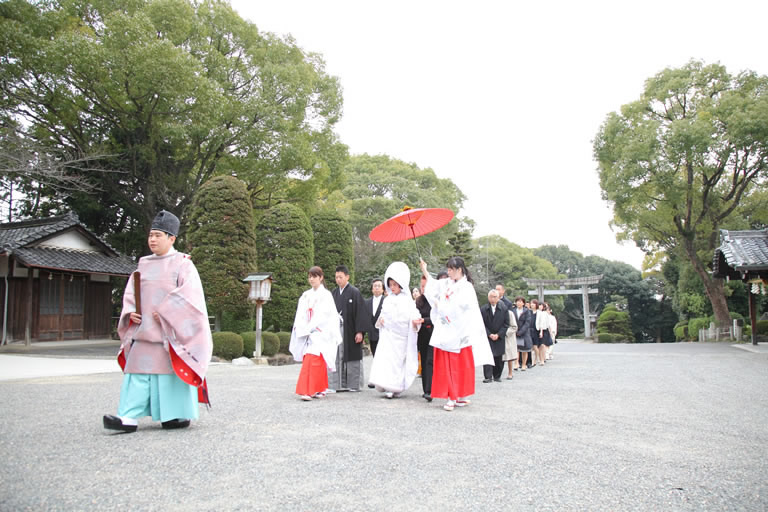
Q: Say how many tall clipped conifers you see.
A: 3